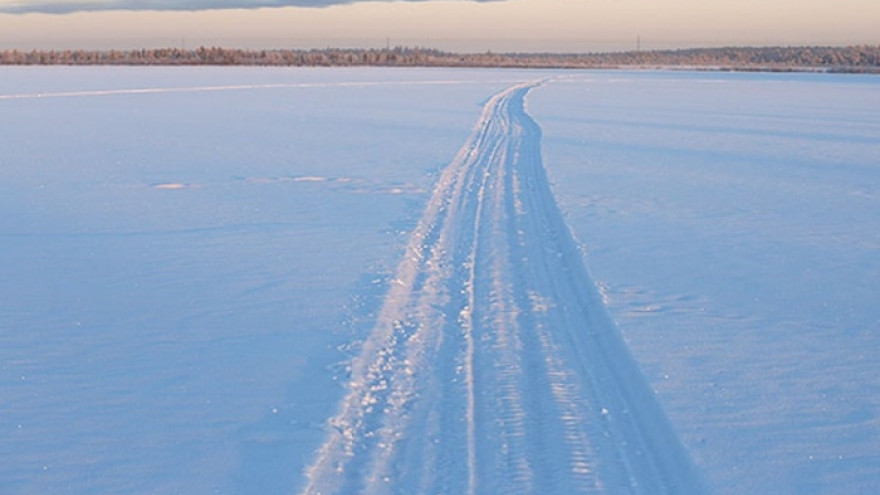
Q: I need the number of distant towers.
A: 3